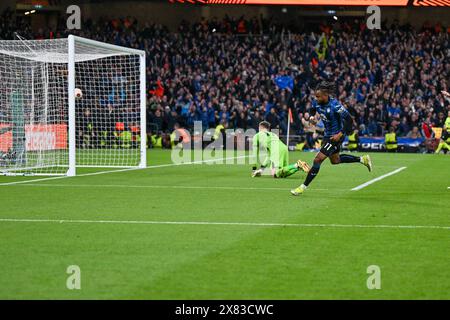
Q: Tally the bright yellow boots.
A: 2